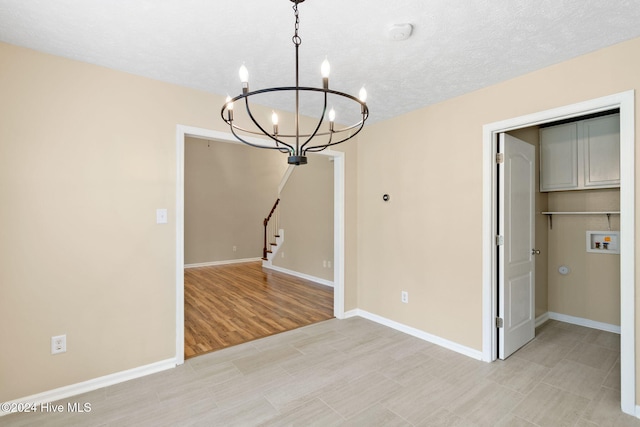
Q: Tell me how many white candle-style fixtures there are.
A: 6